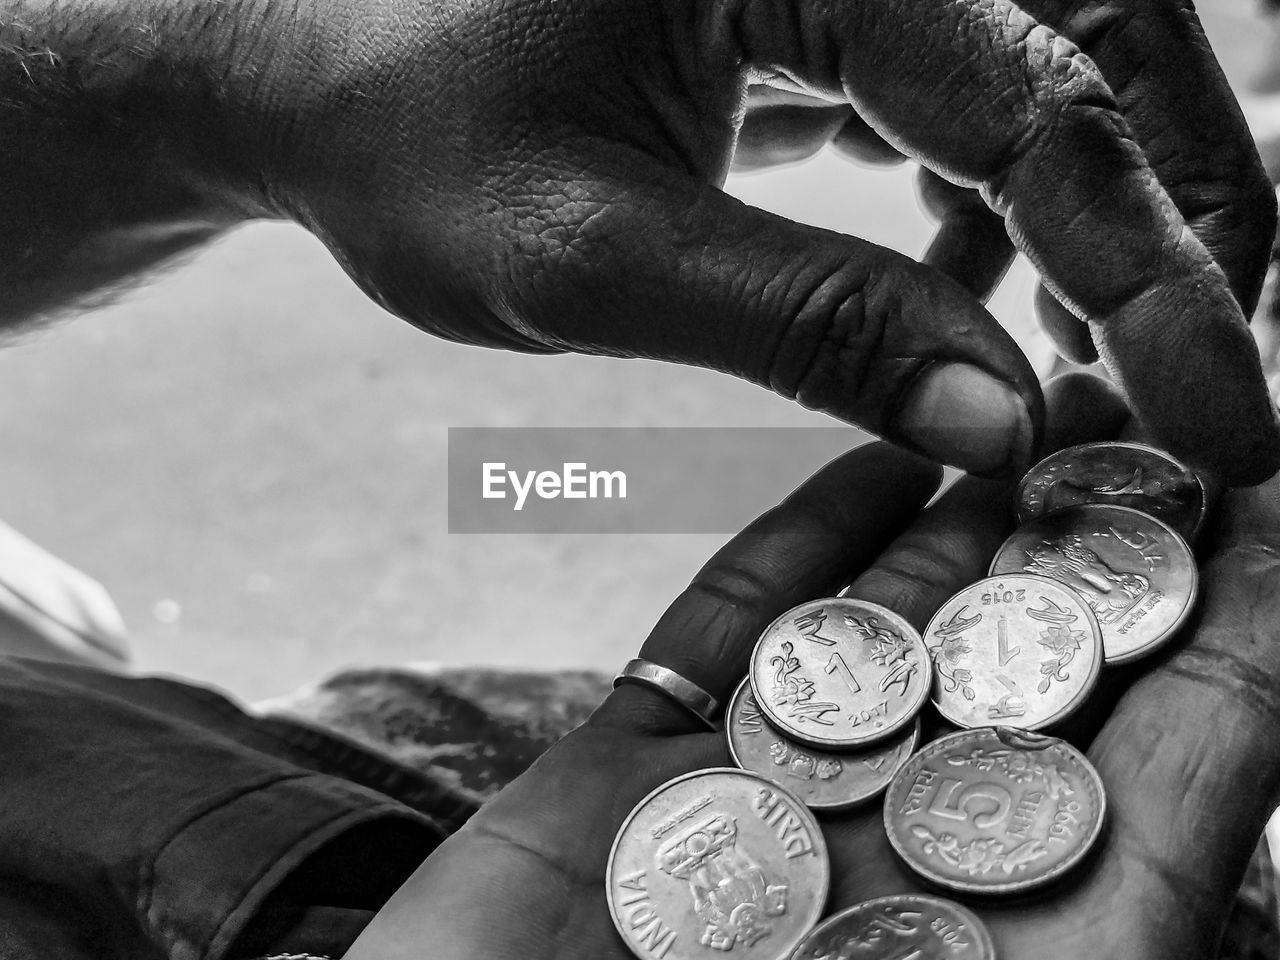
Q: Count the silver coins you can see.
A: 8